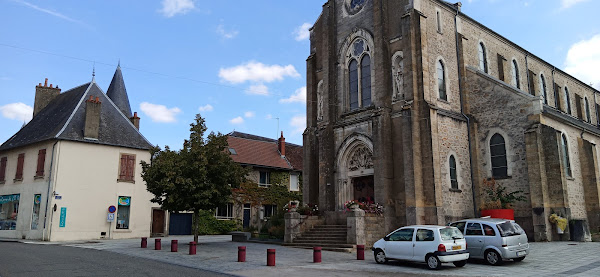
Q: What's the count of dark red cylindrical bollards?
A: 8